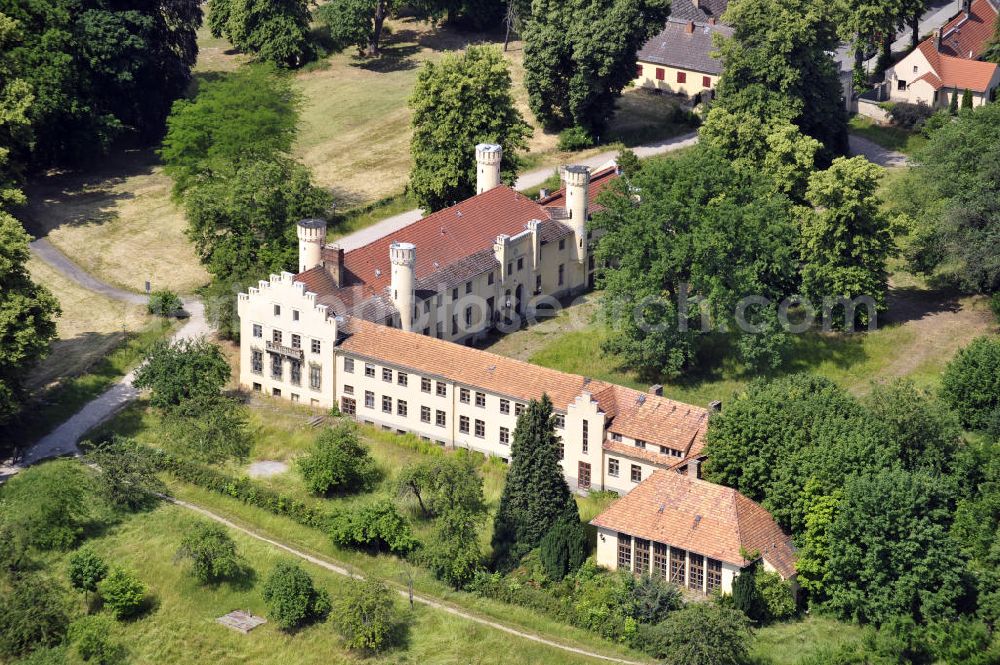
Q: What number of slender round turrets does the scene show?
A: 4